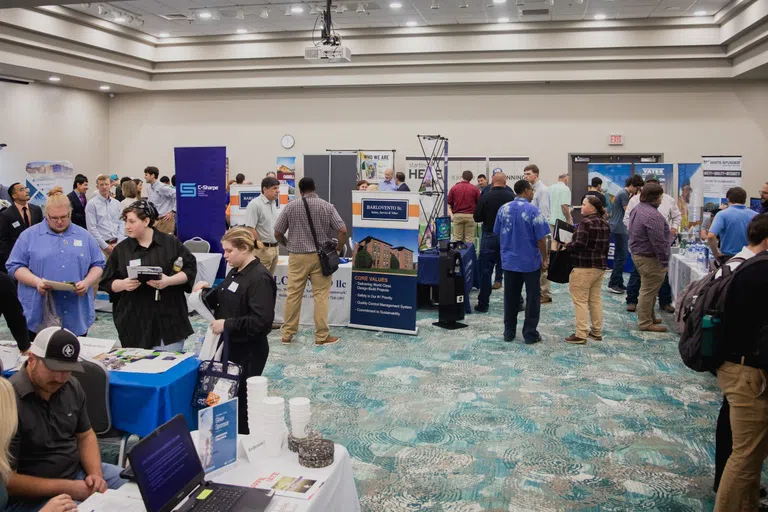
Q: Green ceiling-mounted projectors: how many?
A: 0